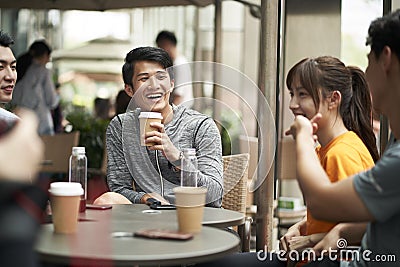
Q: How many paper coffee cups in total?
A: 3